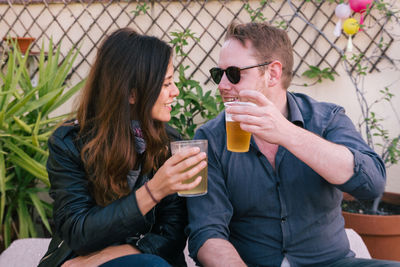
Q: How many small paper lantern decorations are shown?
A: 3